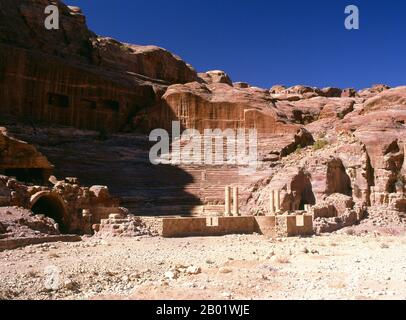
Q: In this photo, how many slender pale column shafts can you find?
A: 4